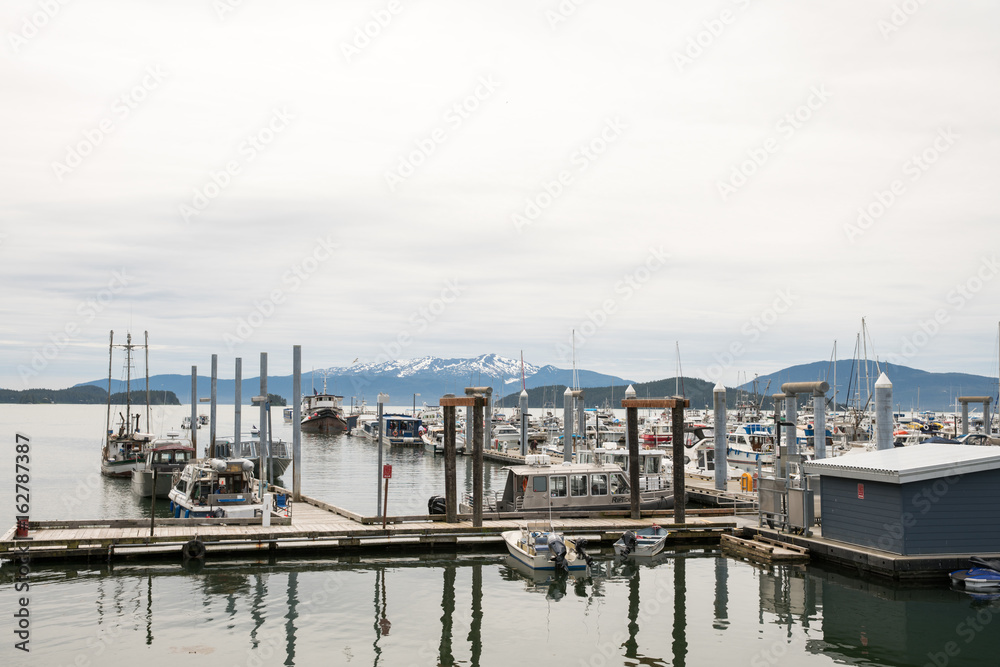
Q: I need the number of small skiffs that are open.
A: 2